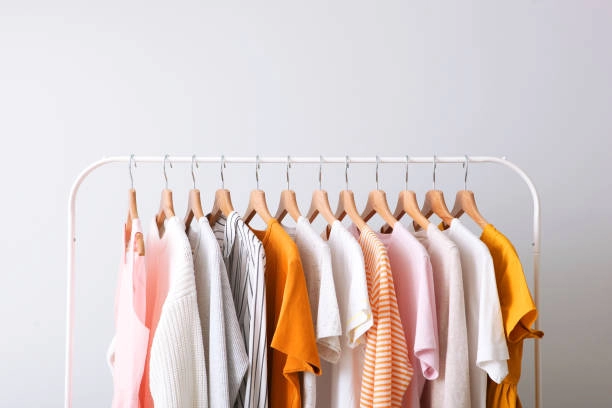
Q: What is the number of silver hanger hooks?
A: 12